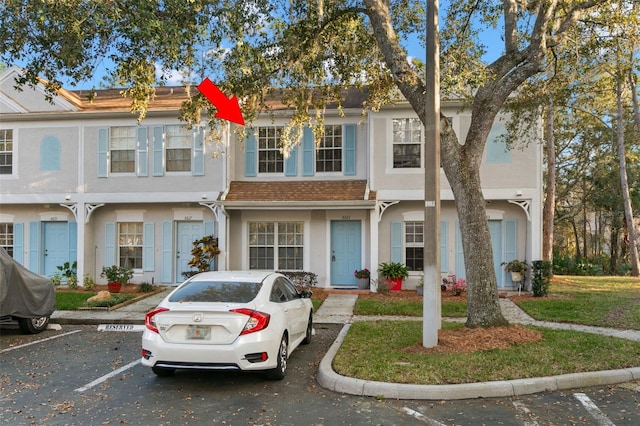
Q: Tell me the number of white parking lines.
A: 5